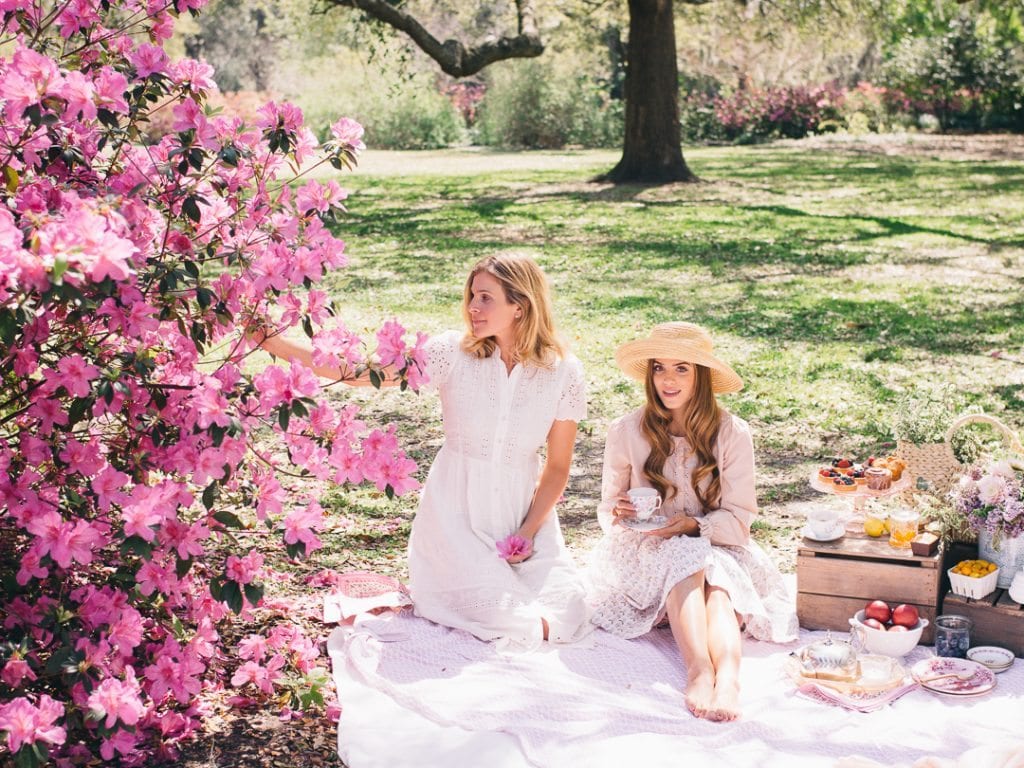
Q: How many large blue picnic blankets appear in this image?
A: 0